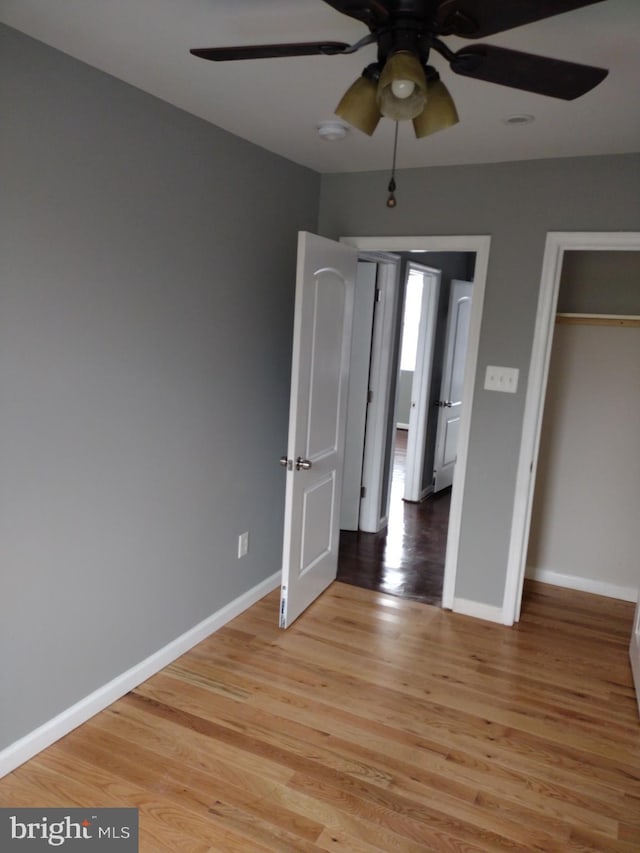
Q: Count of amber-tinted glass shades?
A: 3